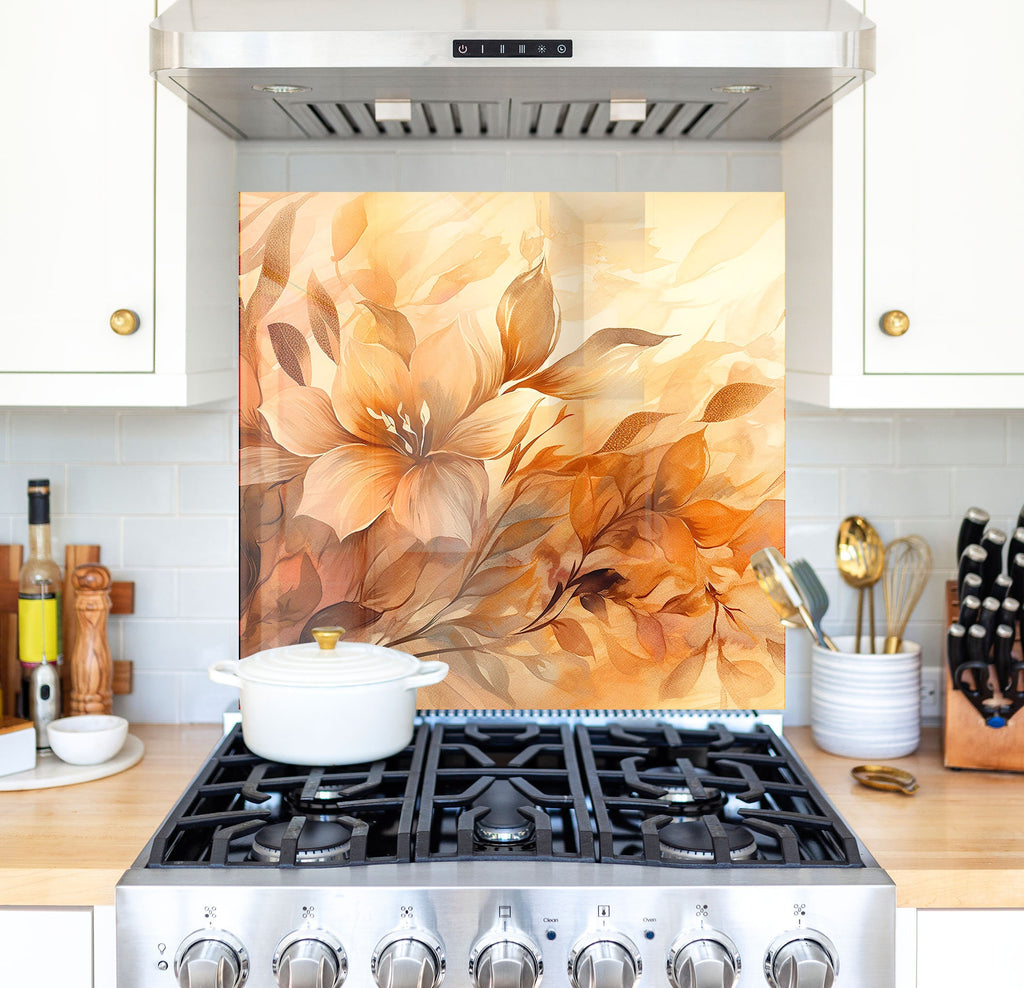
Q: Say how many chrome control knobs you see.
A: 7